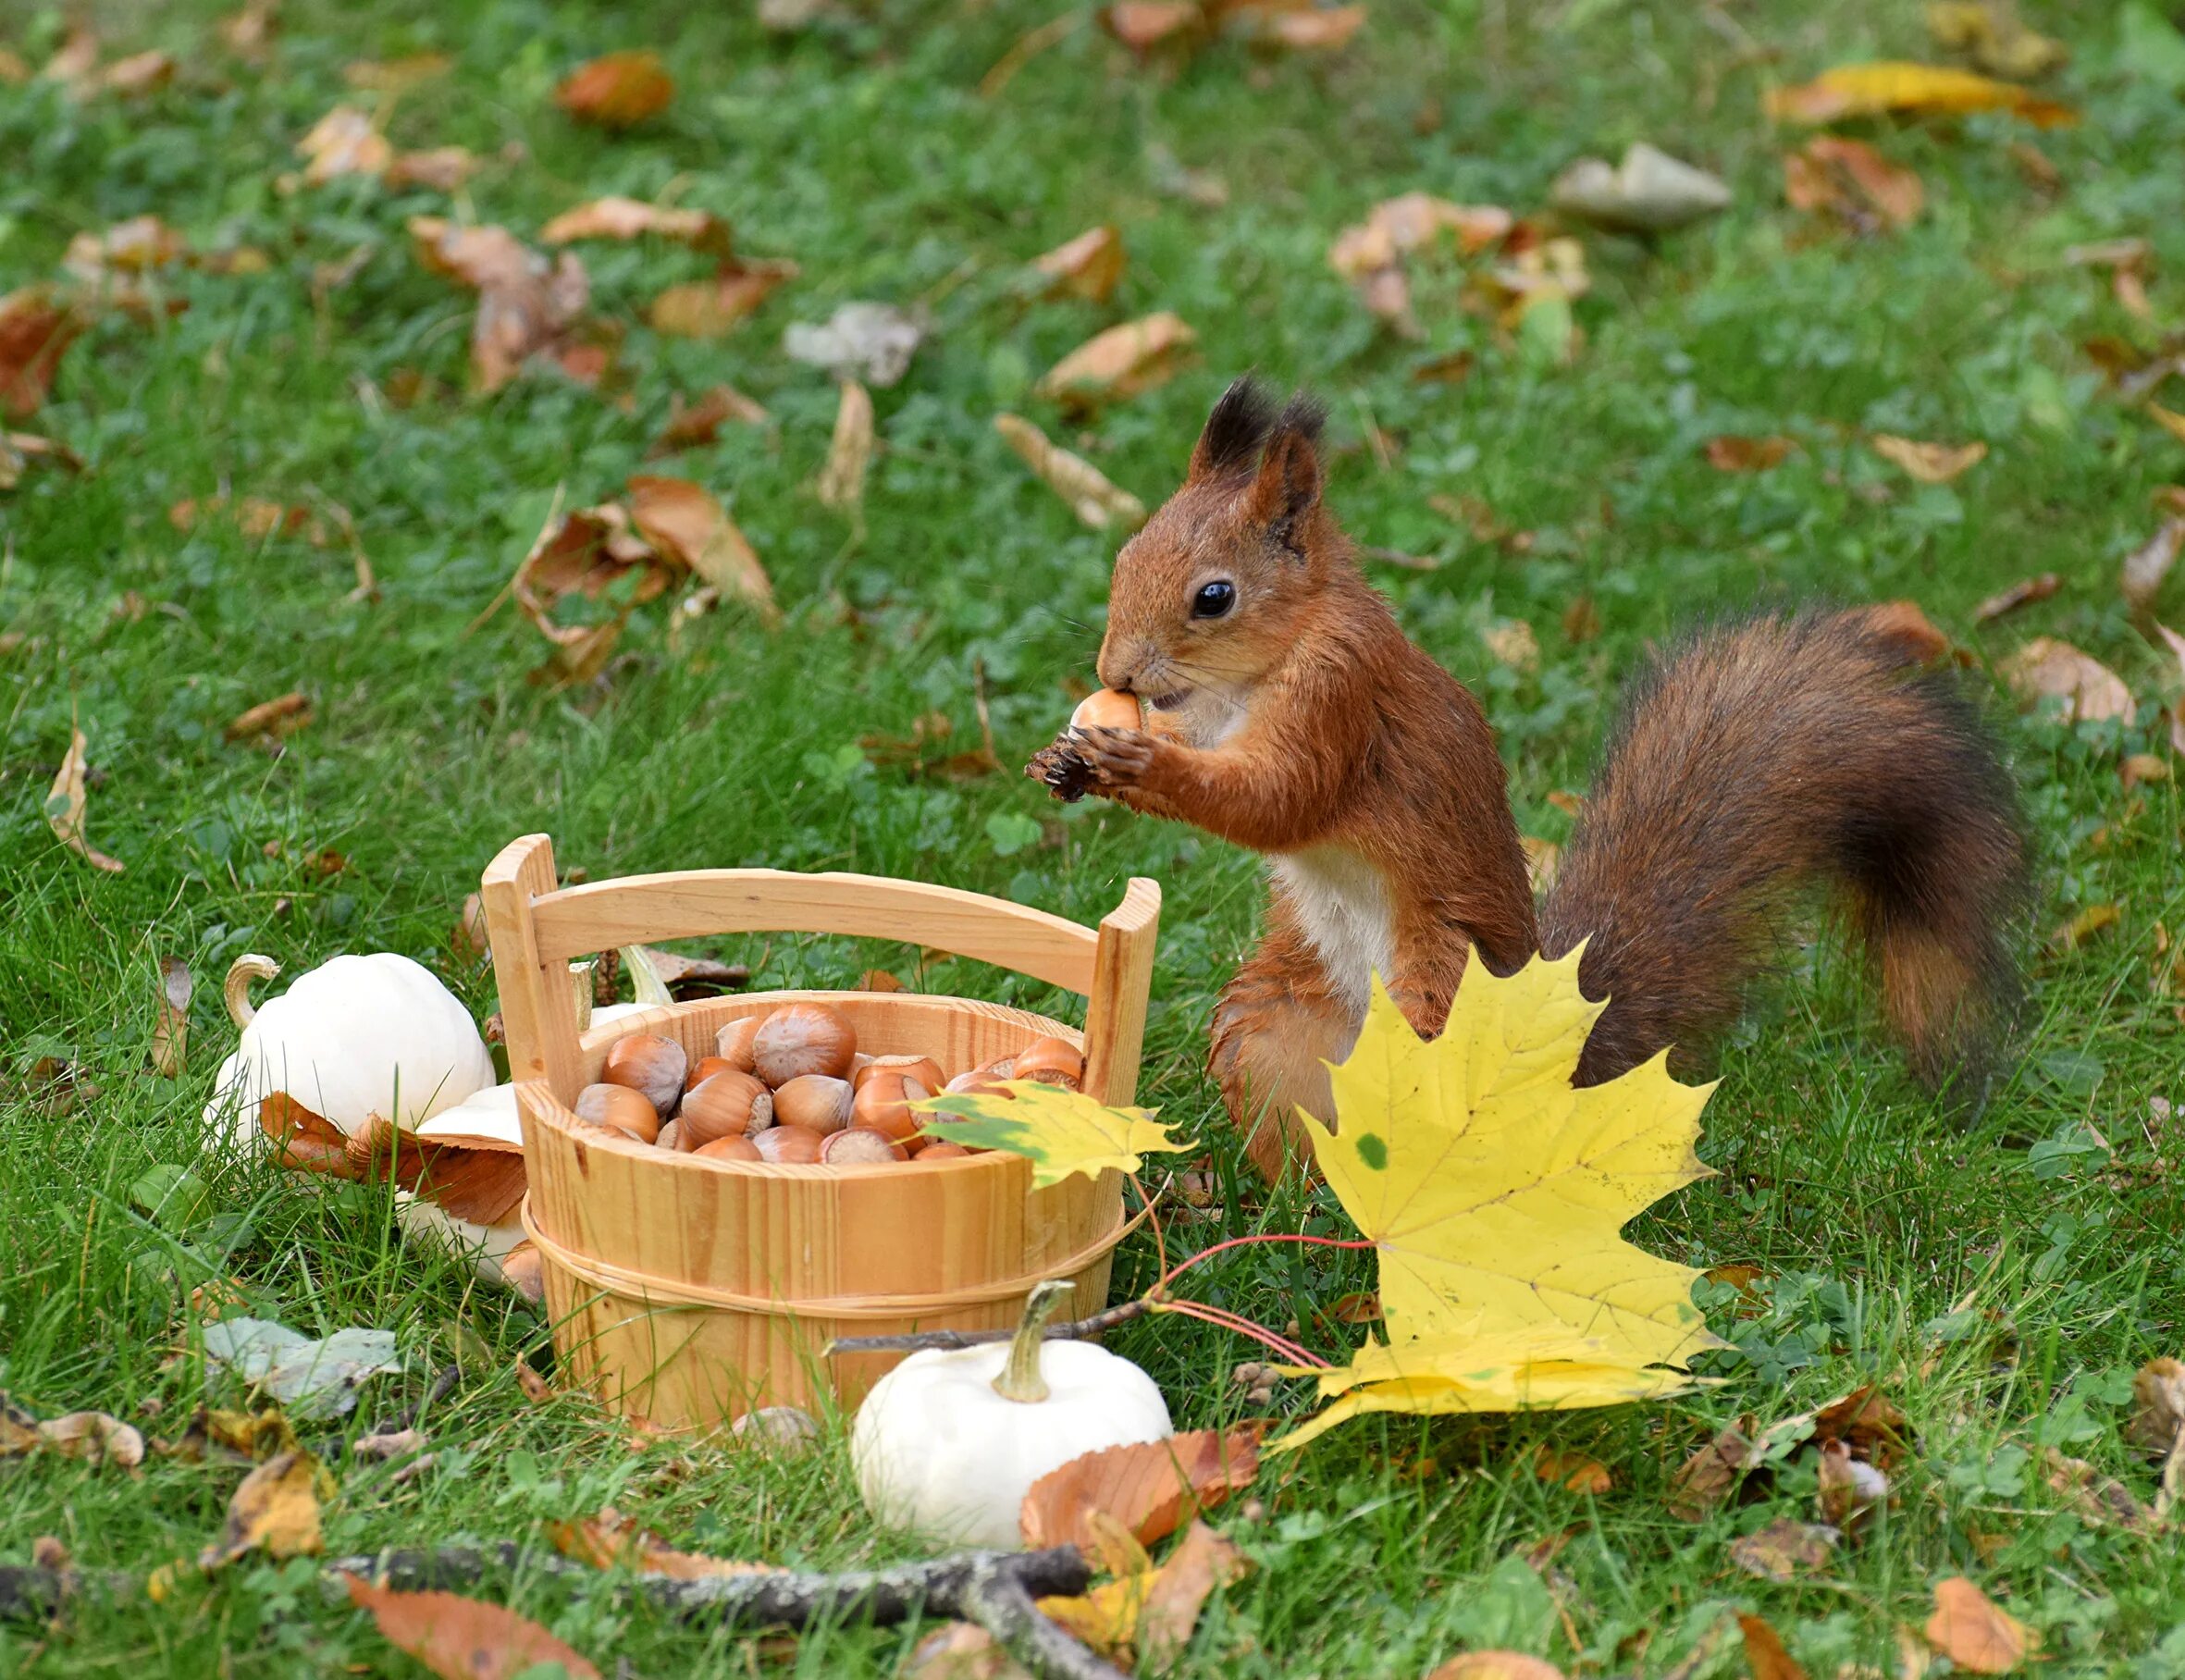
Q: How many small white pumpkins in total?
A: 4